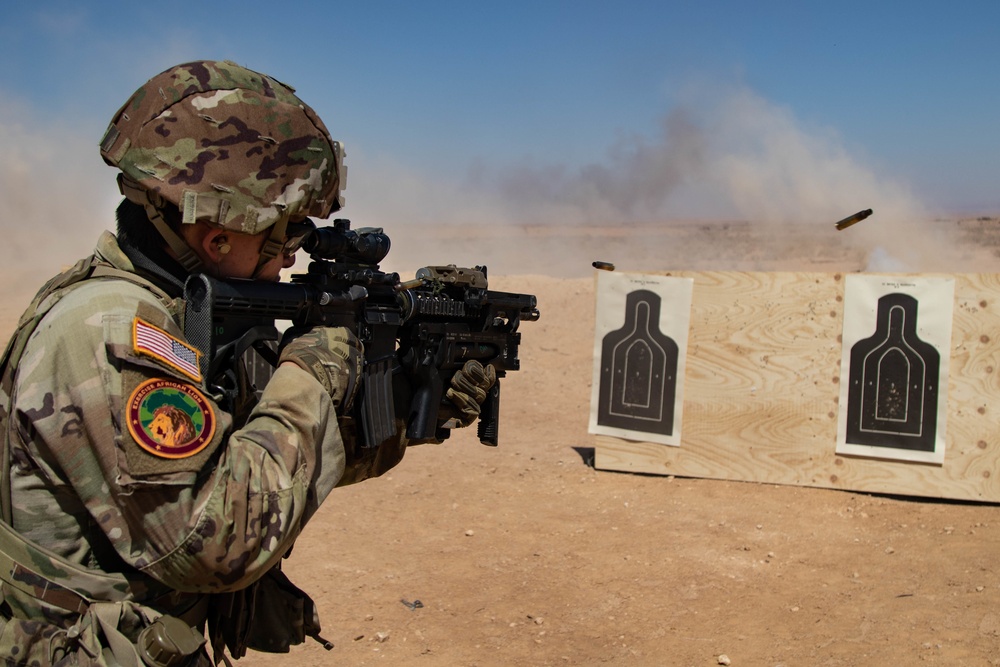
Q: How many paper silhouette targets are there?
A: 2